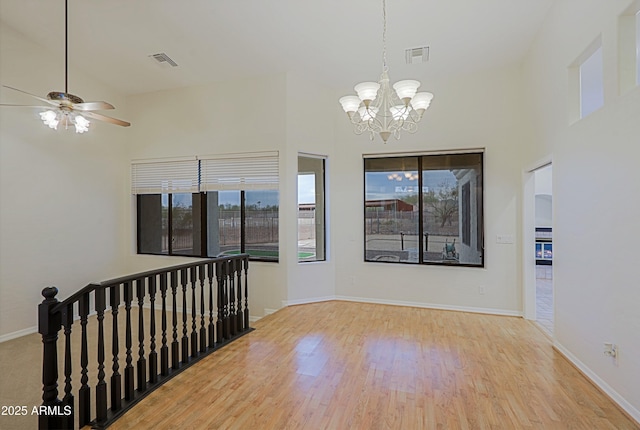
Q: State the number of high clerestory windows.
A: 2